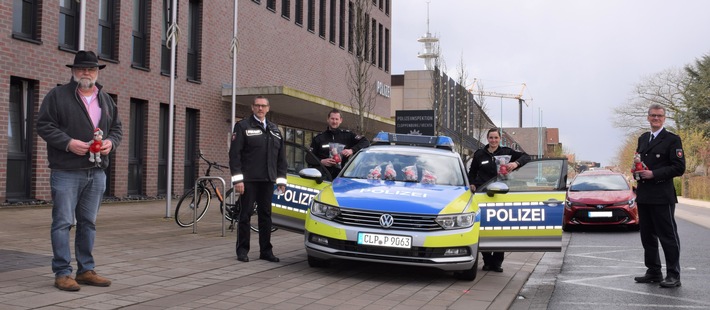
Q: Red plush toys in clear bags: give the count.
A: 6